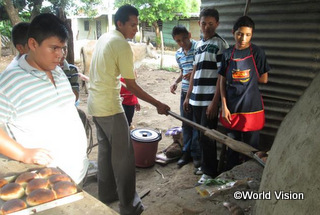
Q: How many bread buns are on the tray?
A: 9